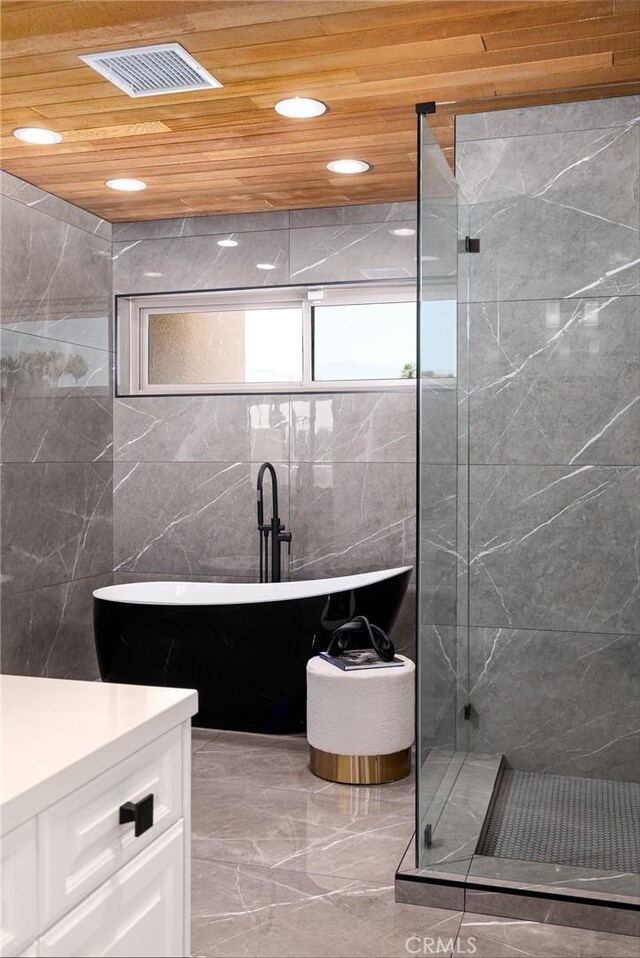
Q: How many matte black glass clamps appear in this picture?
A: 4